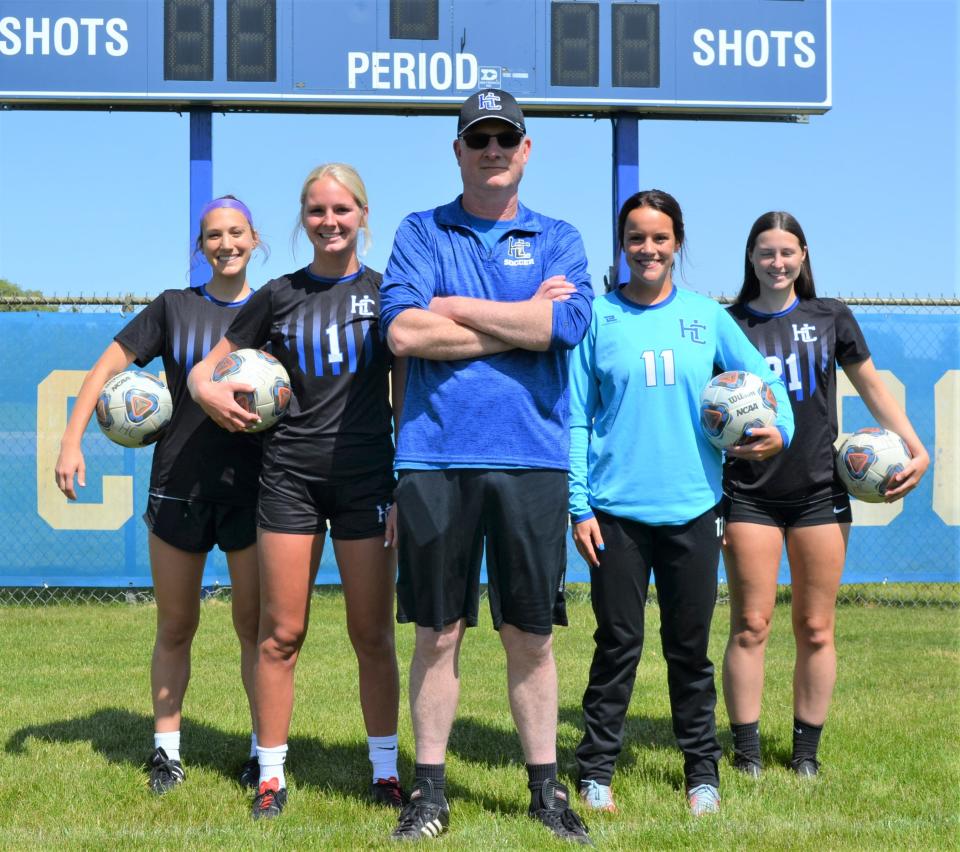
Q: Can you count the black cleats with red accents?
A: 2